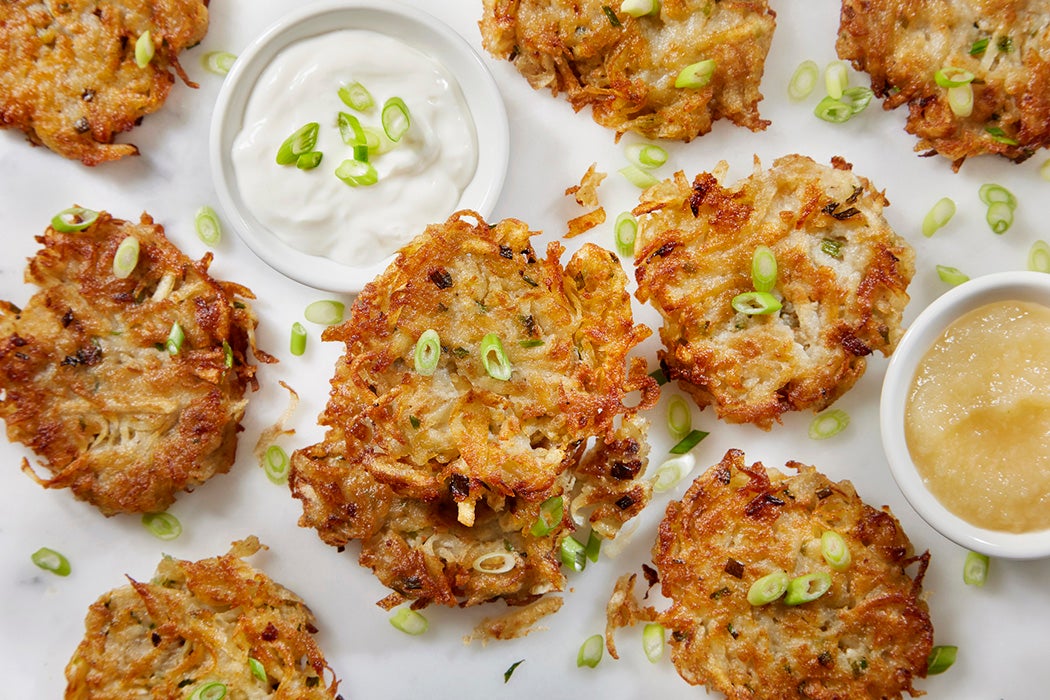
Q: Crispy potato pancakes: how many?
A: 9